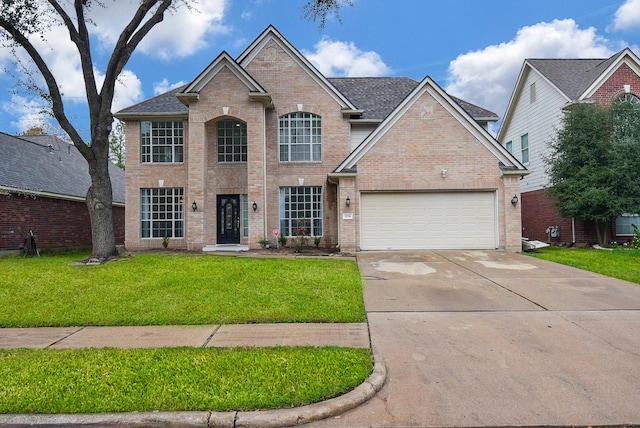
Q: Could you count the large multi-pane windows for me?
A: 5